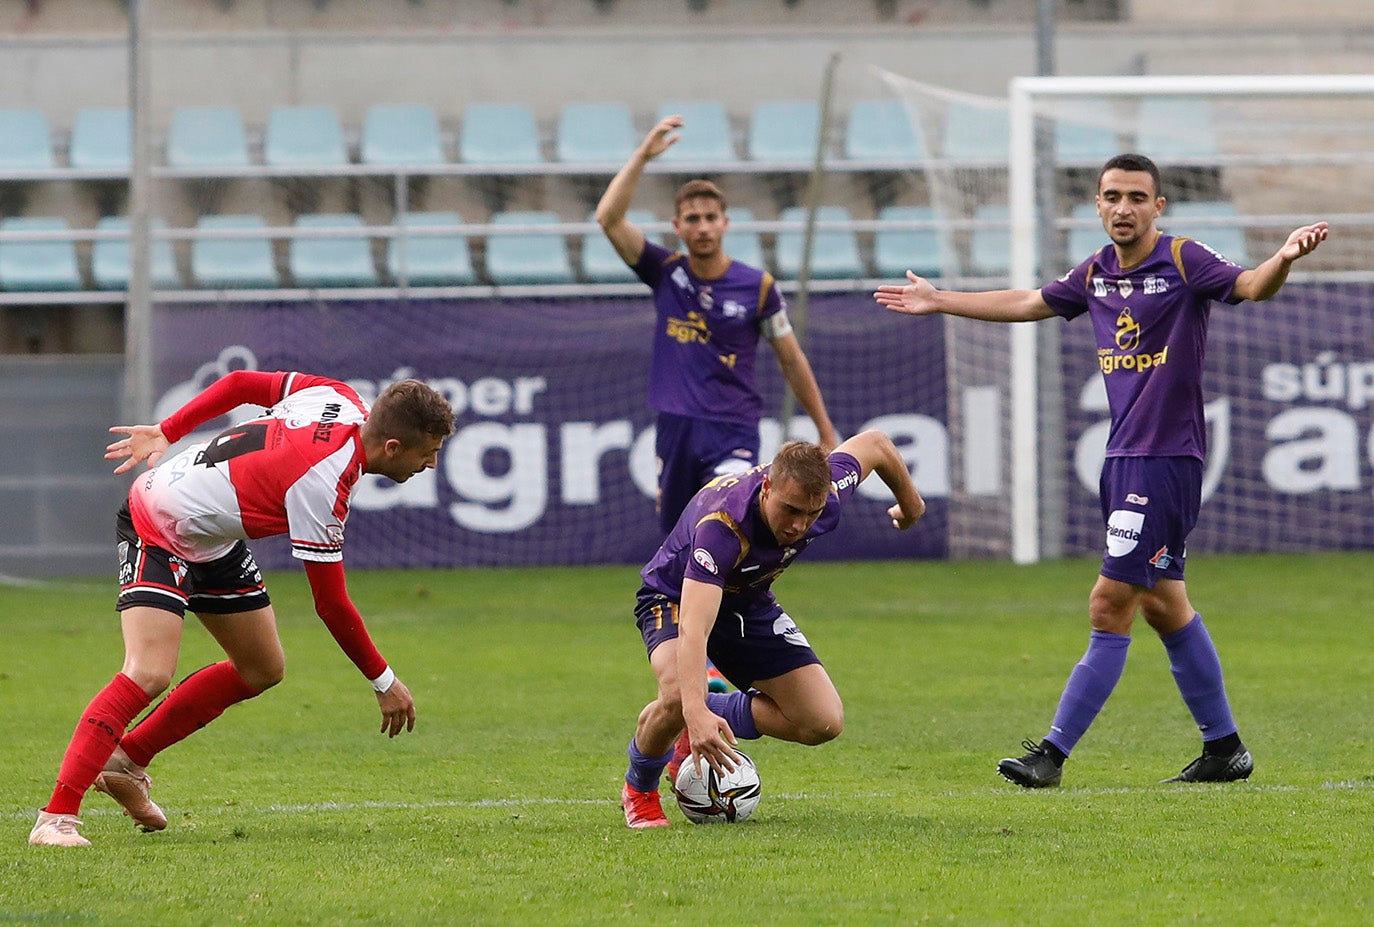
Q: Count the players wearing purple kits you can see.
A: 3